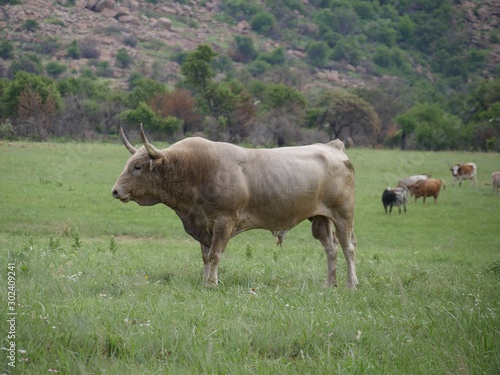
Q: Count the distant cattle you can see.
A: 5